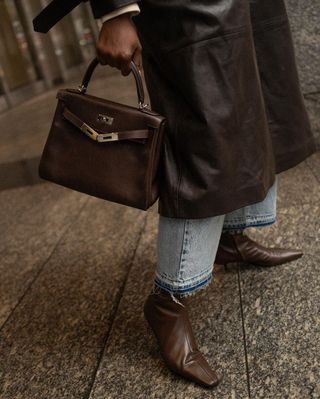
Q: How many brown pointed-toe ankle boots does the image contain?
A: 2